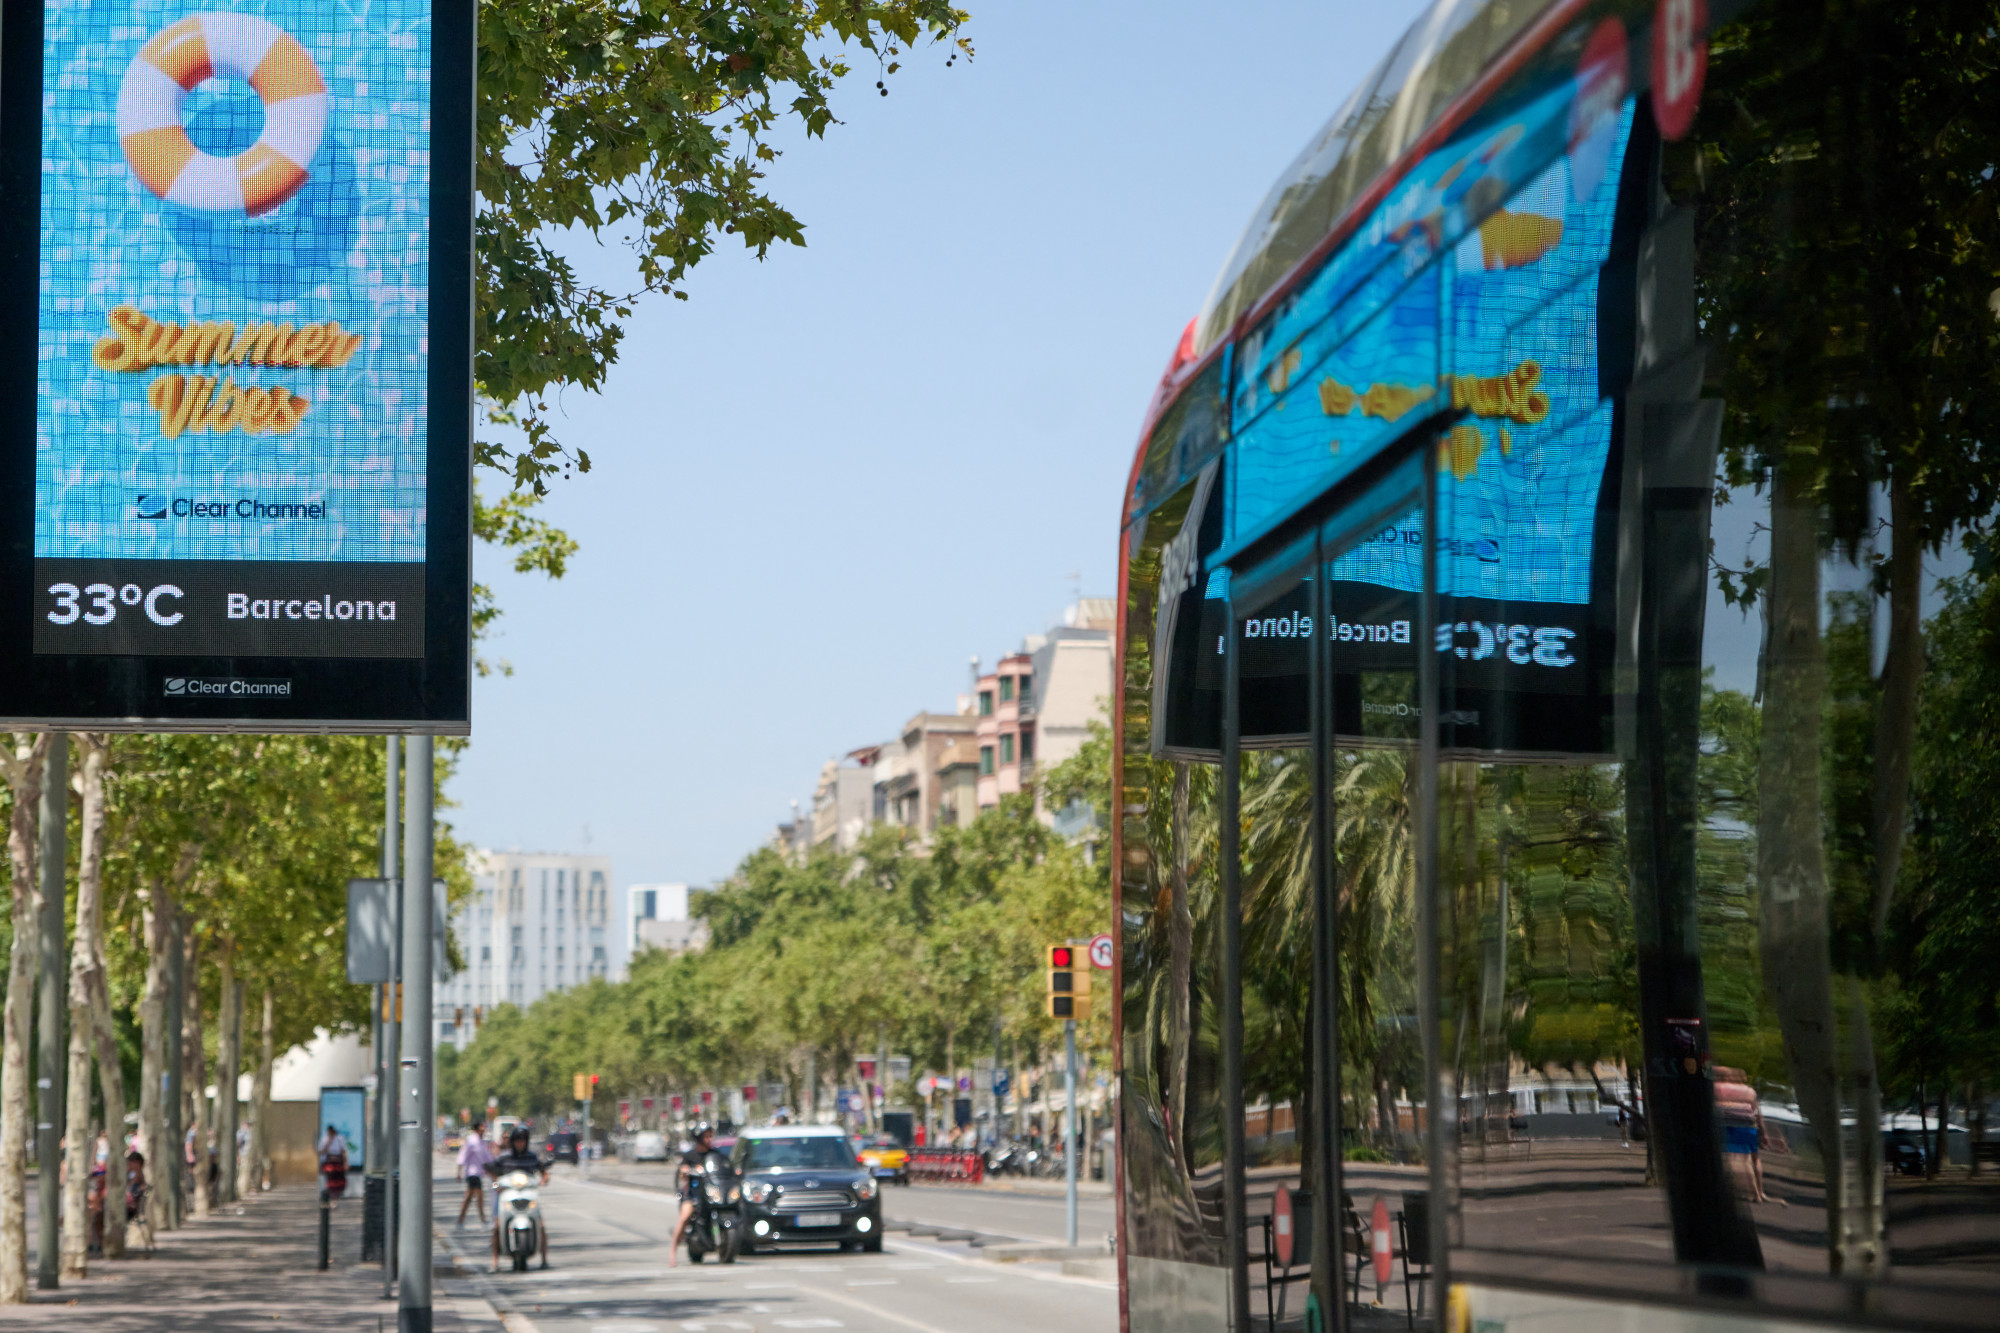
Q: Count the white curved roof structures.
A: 1